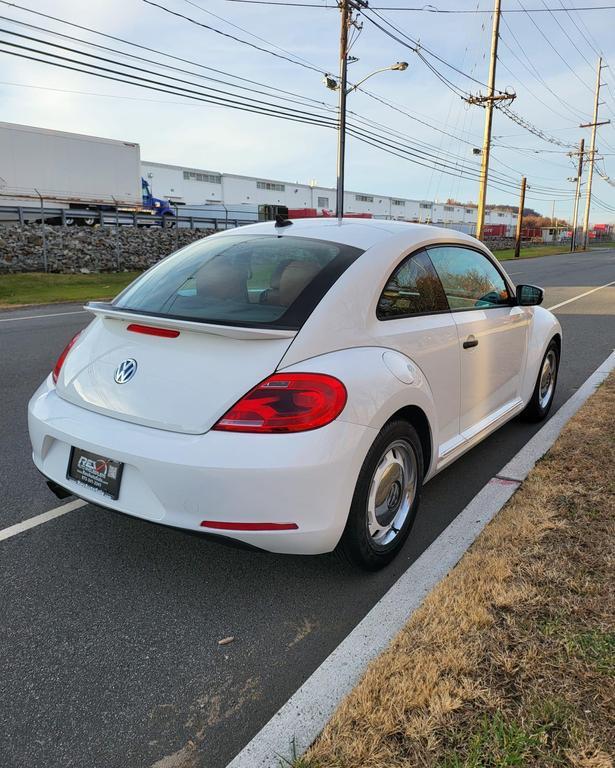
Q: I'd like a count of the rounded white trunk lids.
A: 1